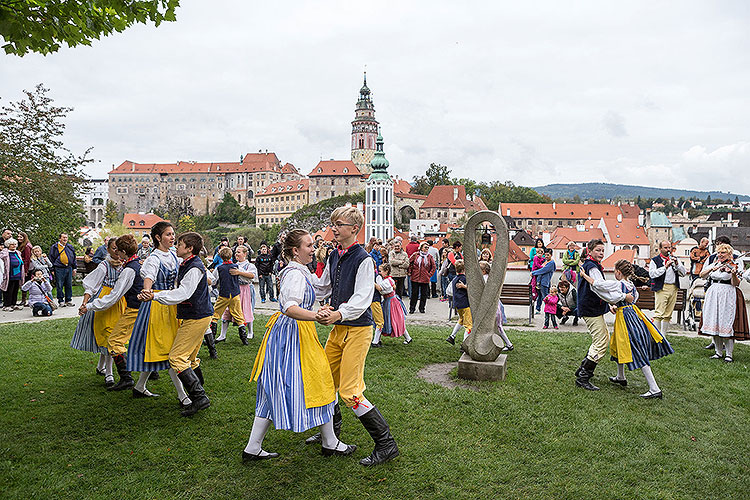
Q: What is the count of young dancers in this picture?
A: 14